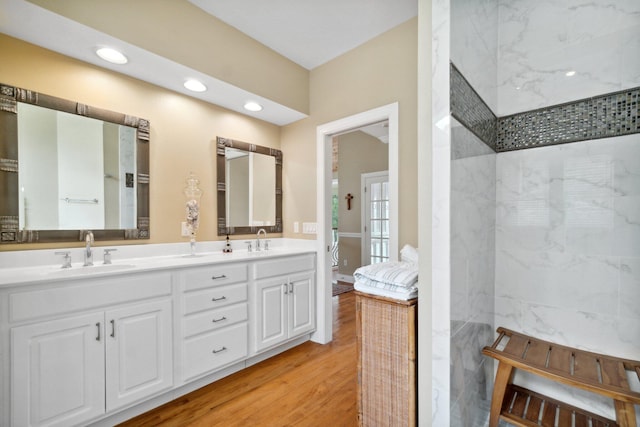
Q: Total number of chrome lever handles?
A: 4